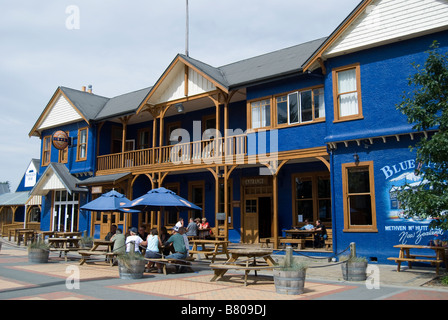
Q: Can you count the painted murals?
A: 1